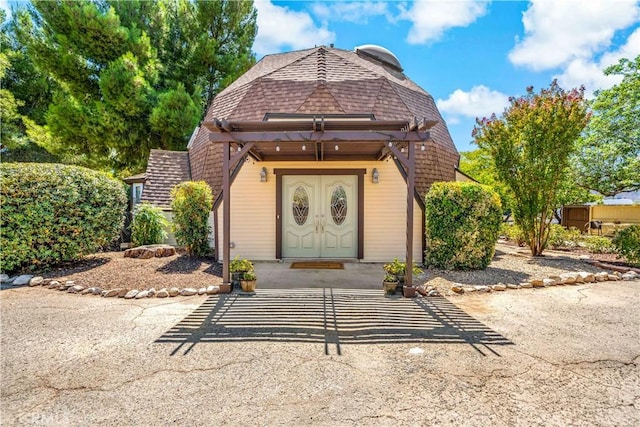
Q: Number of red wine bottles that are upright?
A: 0